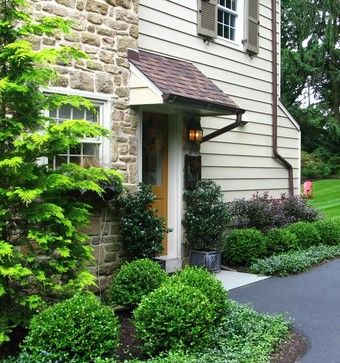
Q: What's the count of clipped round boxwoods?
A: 8